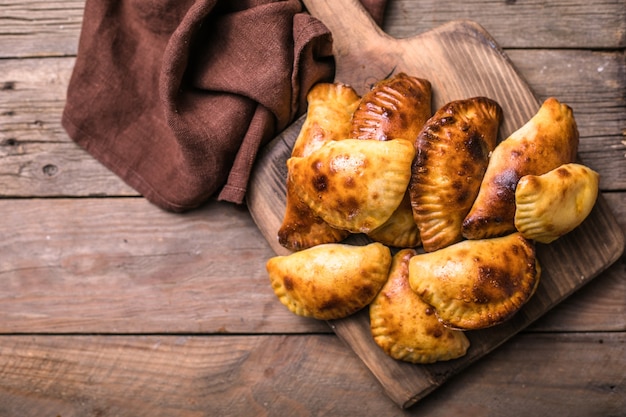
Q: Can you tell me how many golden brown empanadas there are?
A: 9